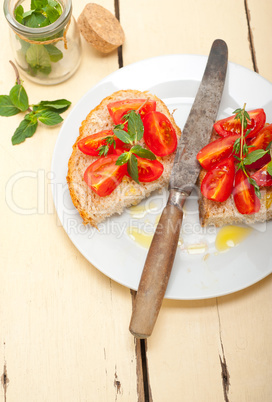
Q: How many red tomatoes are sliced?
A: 11